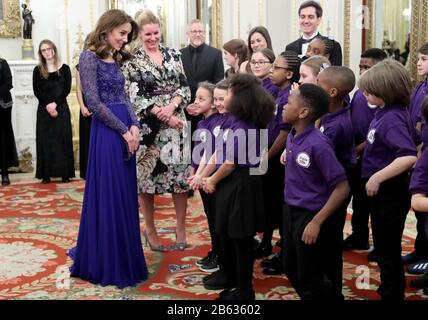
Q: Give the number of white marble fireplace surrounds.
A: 1